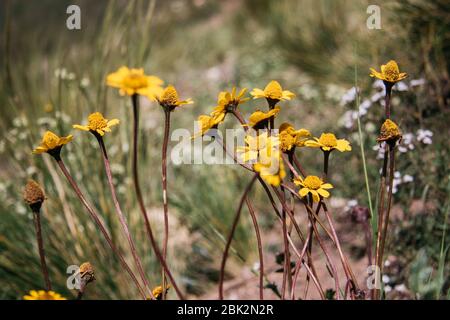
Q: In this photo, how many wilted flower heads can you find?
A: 3